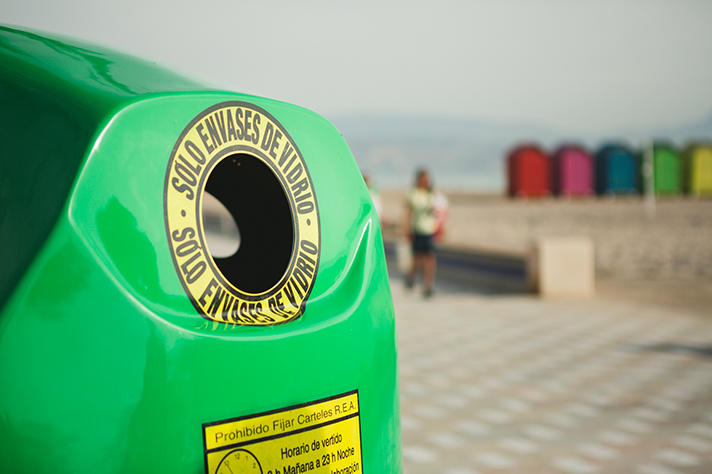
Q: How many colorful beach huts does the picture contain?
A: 5